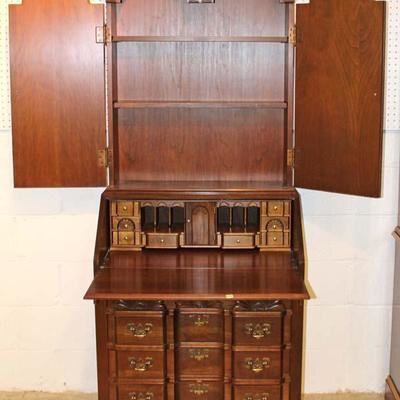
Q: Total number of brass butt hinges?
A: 4